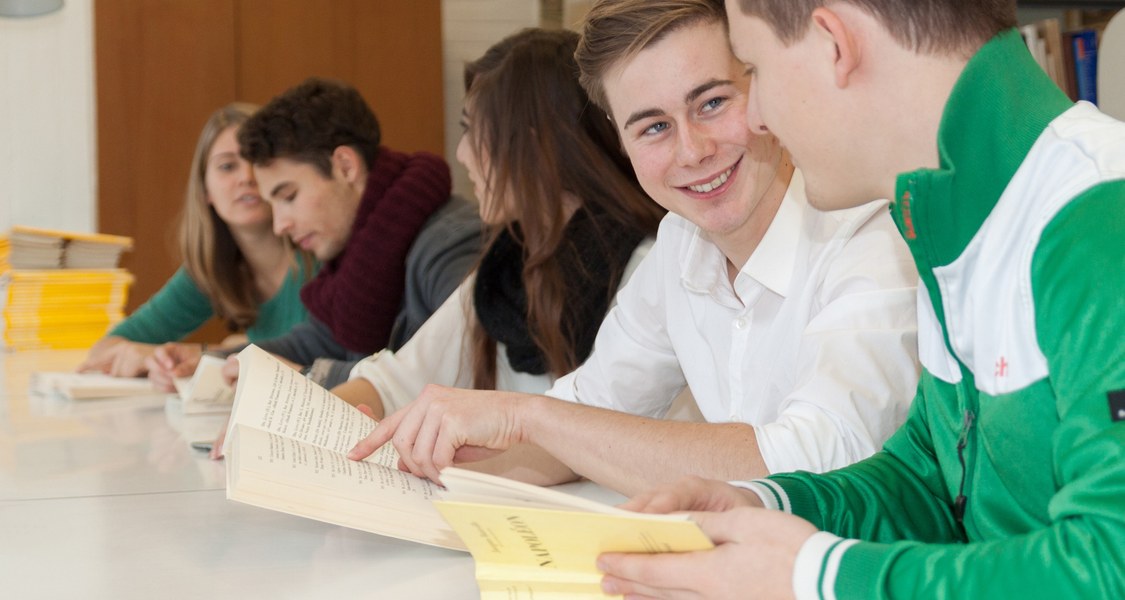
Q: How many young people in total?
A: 5